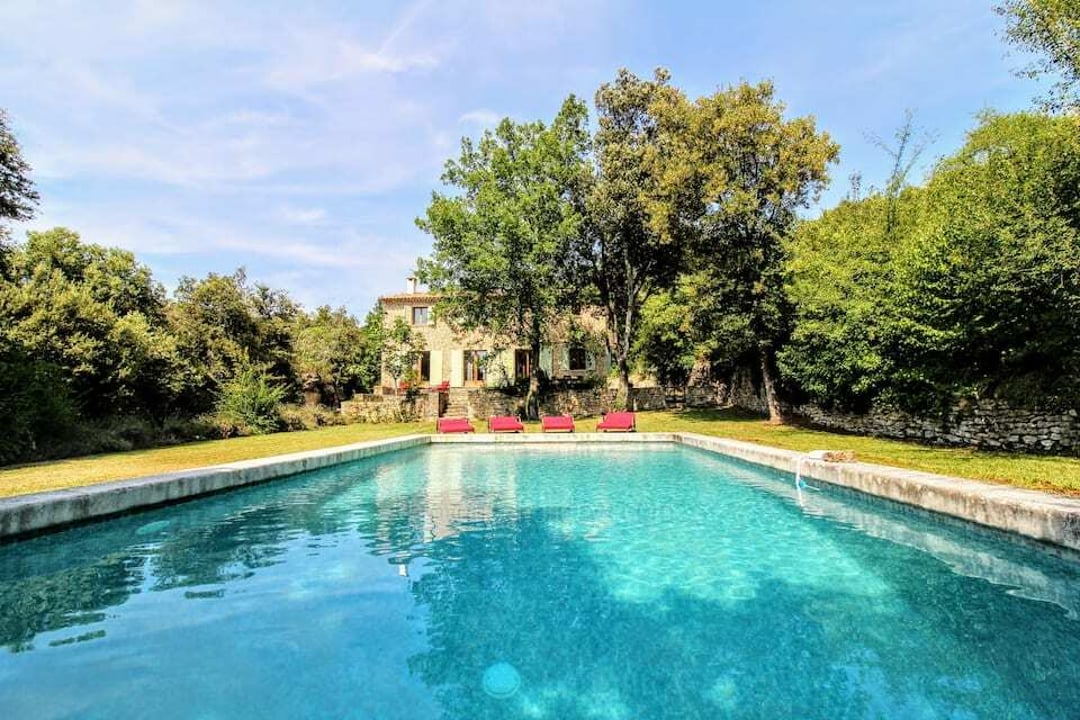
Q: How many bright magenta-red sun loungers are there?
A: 4